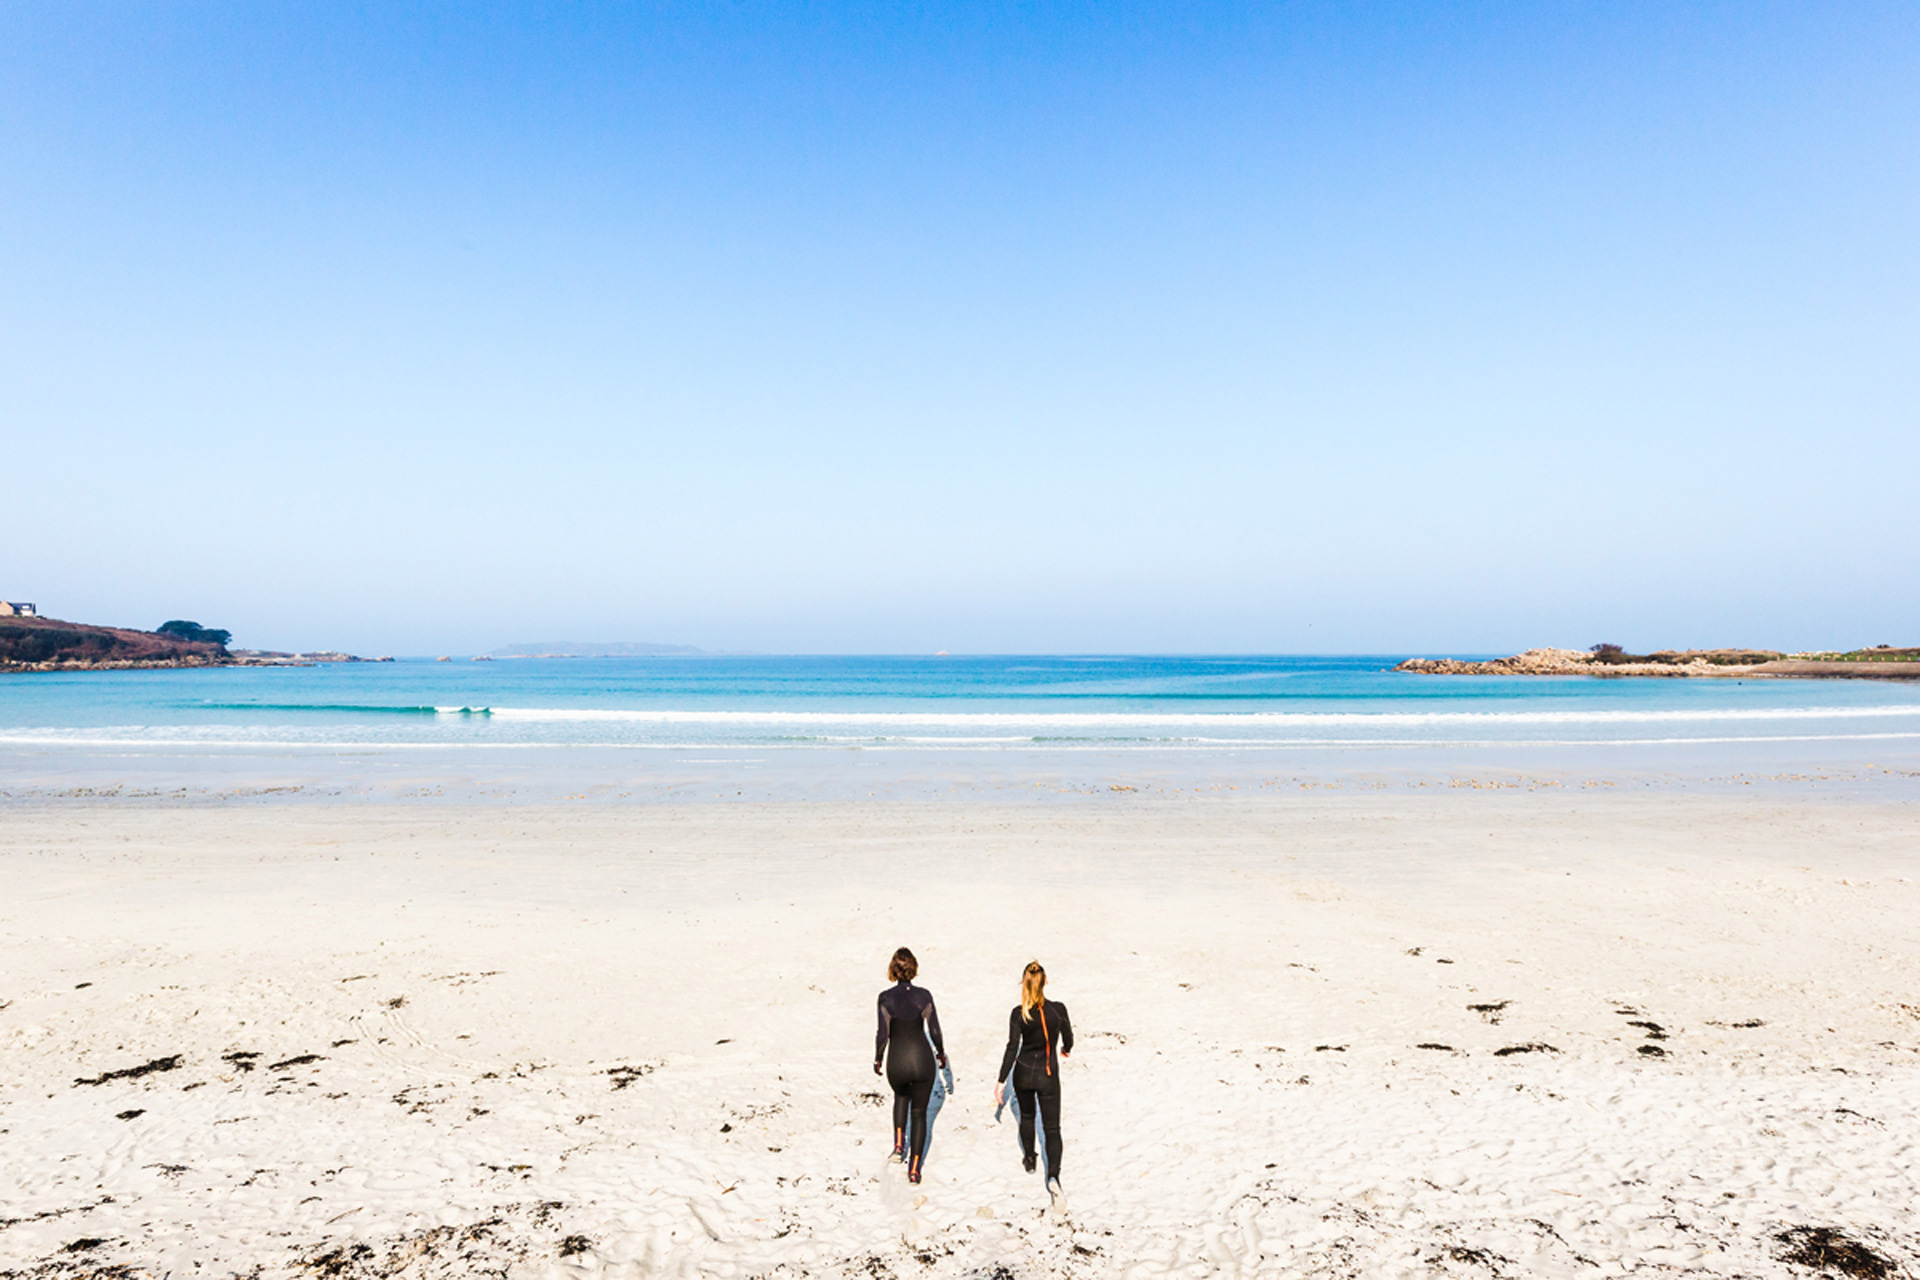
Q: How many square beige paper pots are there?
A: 0